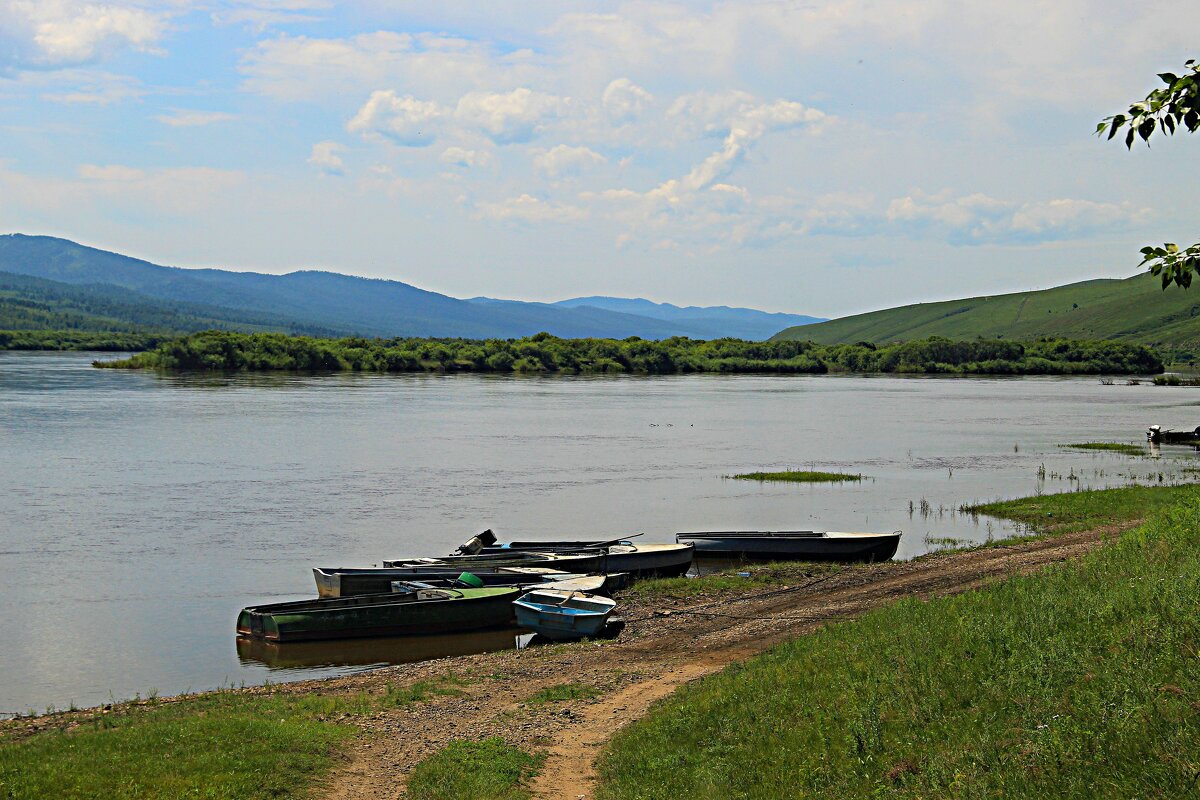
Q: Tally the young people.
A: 0